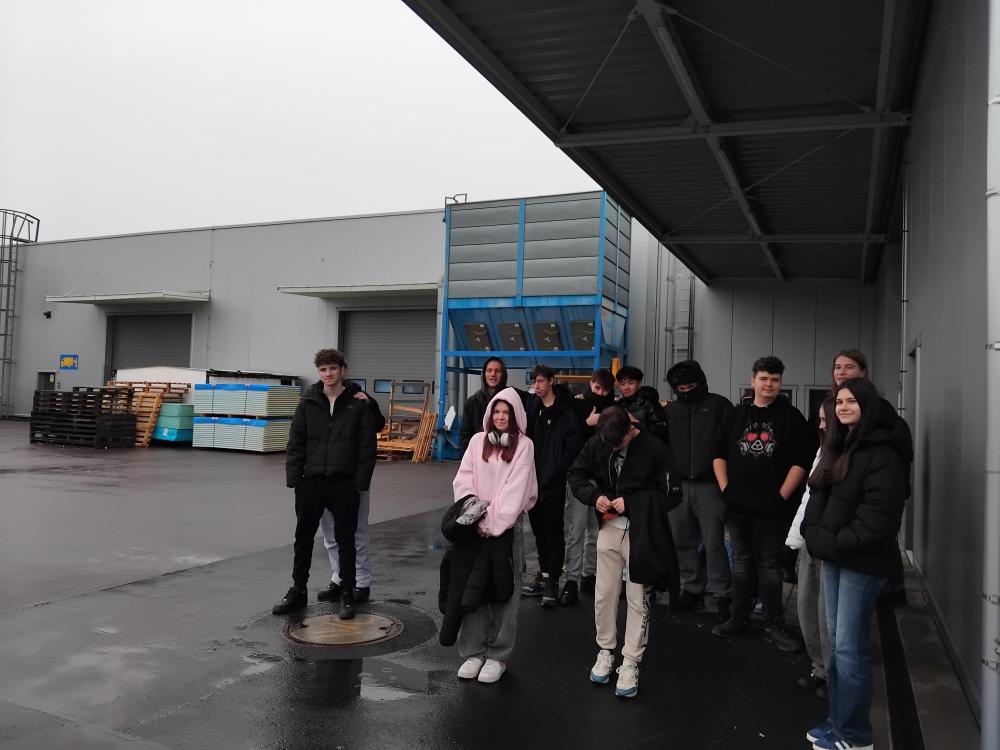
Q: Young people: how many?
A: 13